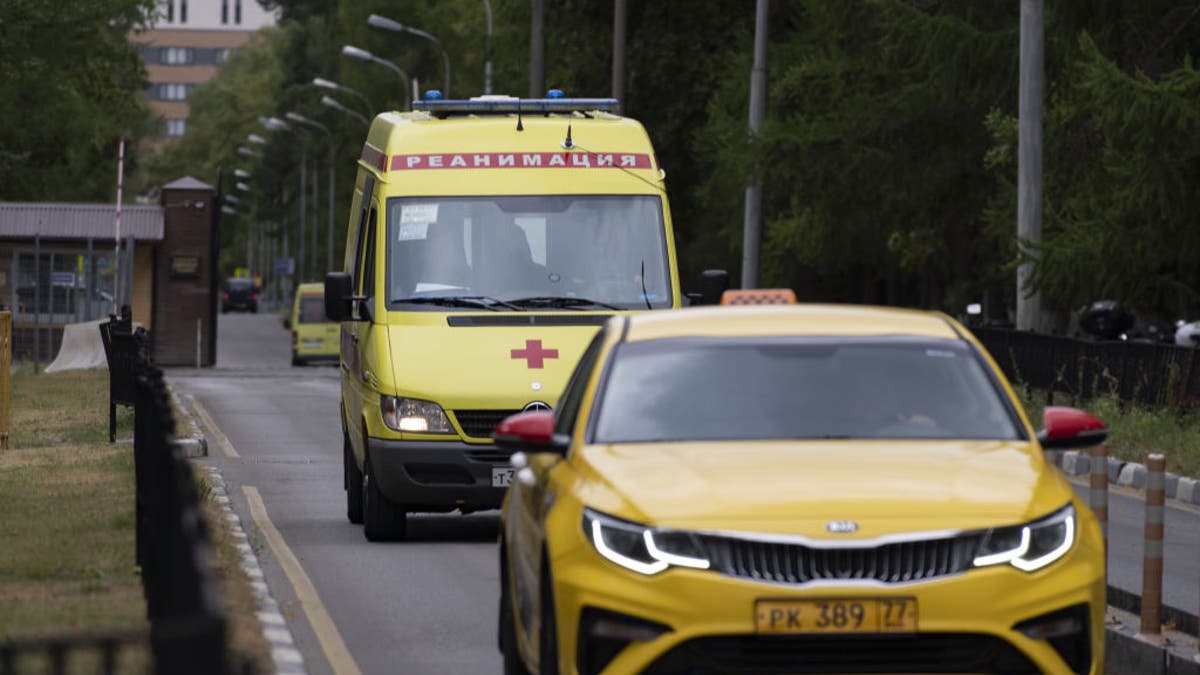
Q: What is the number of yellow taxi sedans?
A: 1